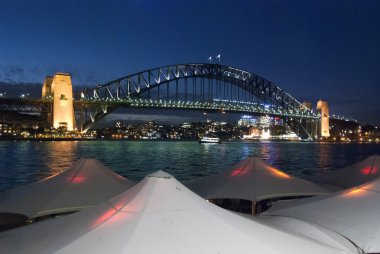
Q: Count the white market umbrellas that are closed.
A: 0